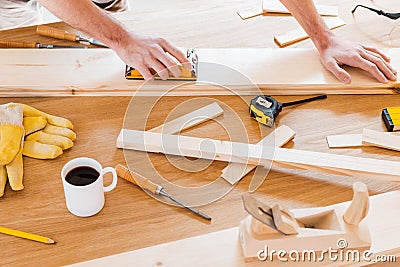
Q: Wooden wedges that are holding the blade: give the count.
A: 1